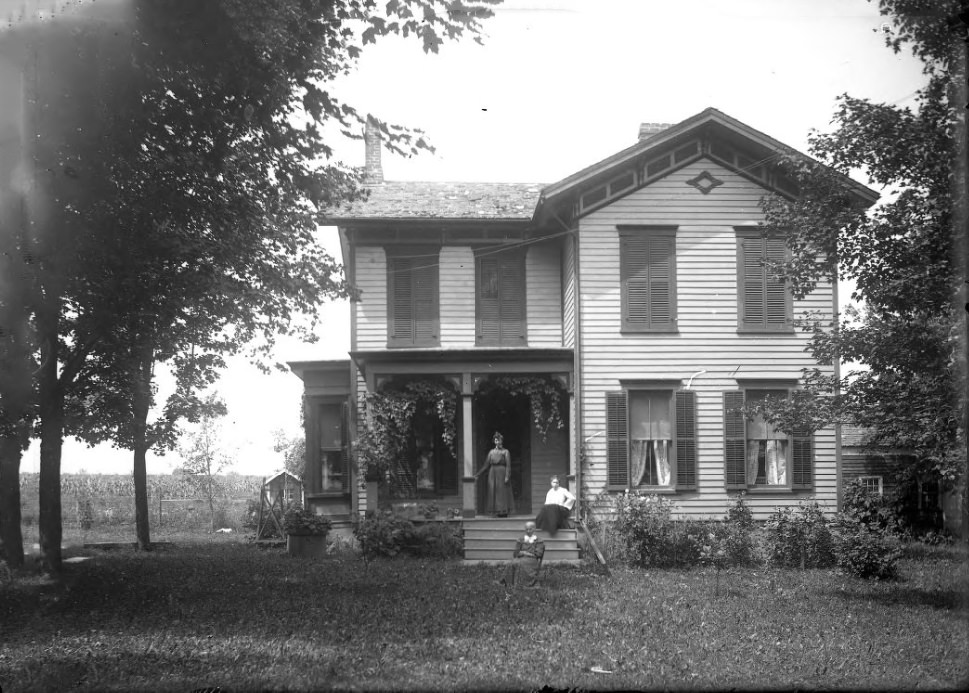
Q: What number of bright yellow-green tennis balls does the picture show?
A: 0